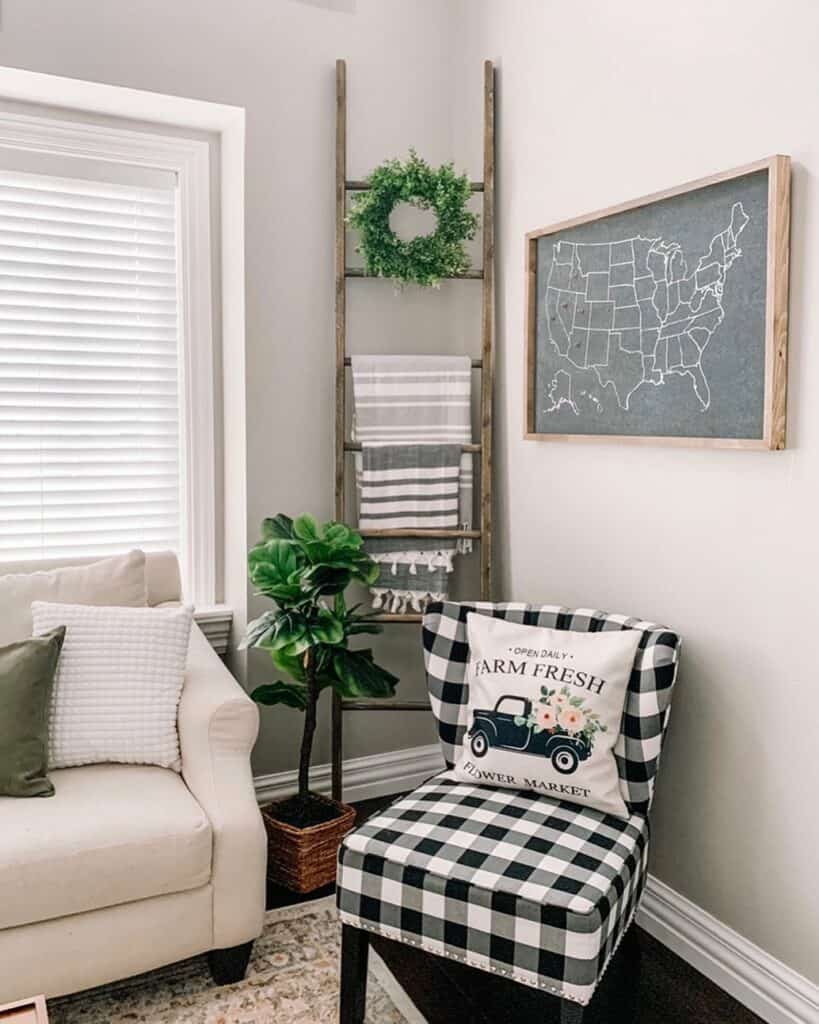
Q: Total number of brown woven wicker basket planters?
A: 1